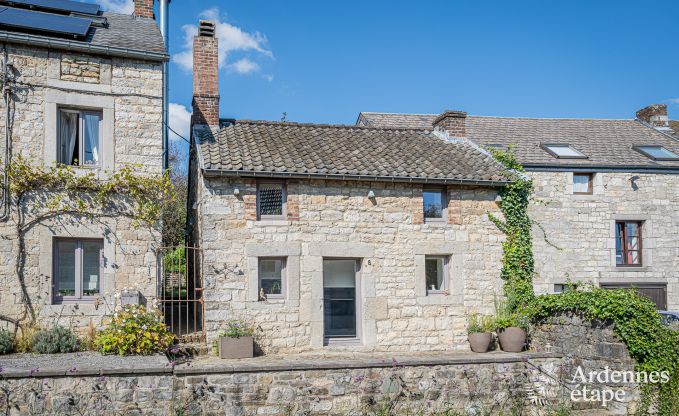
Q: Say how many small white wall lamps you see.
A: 3